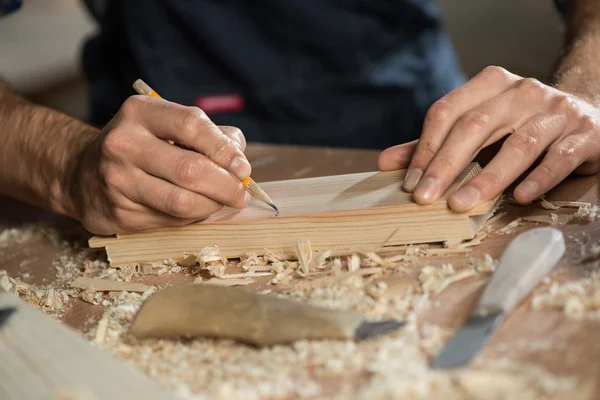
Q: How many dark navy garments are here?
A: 1